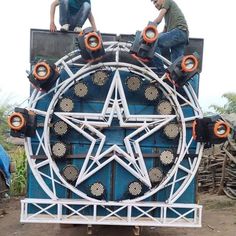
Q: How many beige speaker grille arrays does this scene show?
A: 14